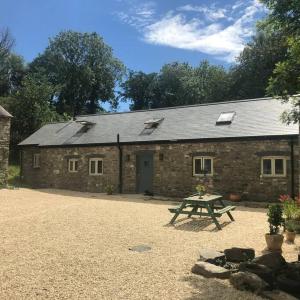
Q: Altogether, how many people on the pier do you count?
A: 0